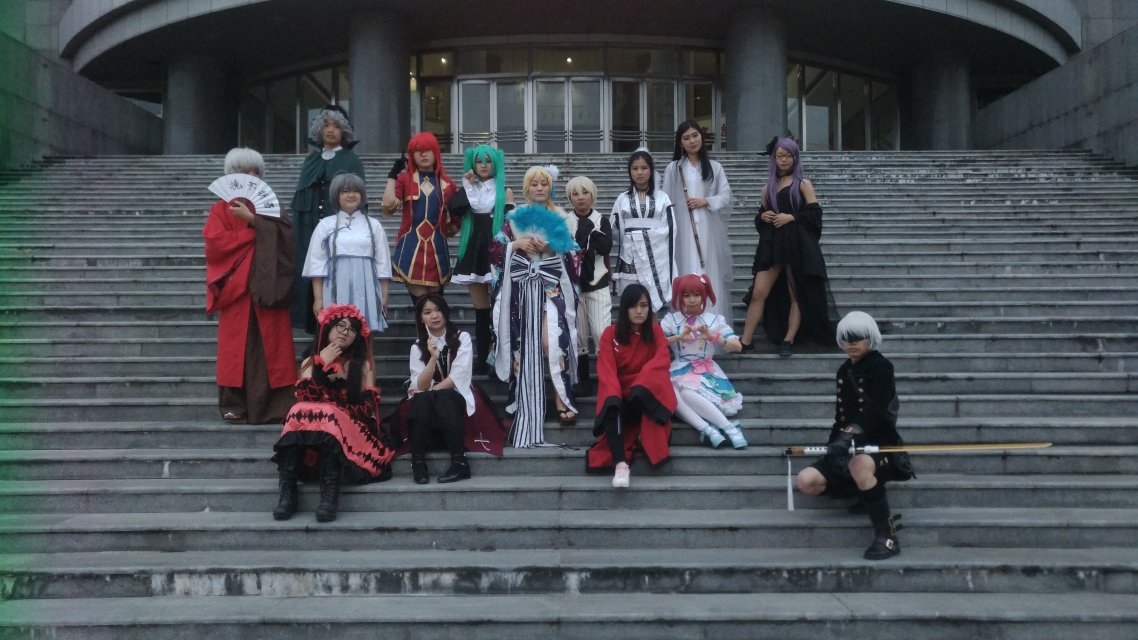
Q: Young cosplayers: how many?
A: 15